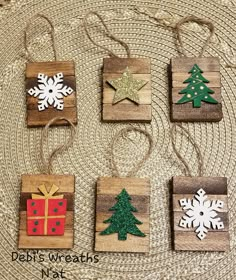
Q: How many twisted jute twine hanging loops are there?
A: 6